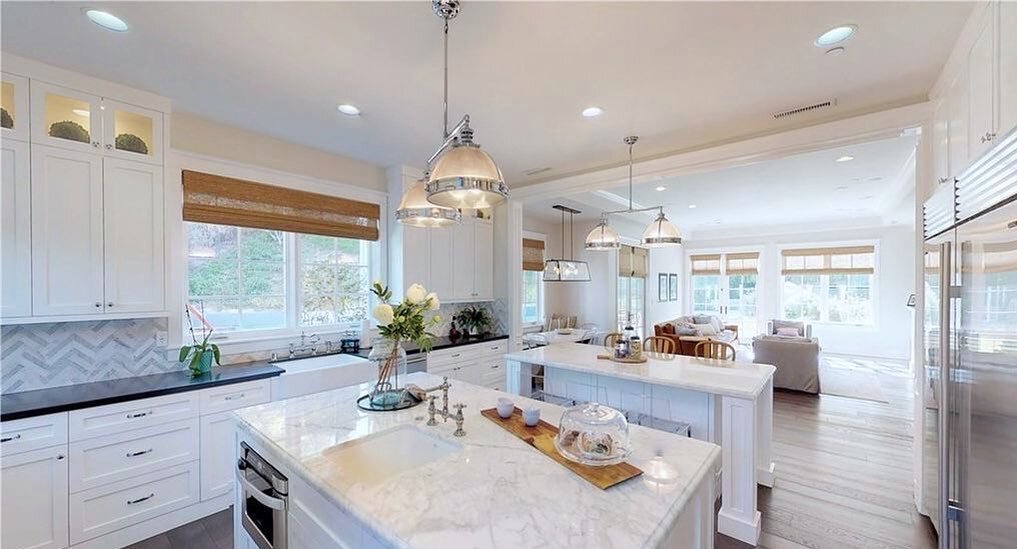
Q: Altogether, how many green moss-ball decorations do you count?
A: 3